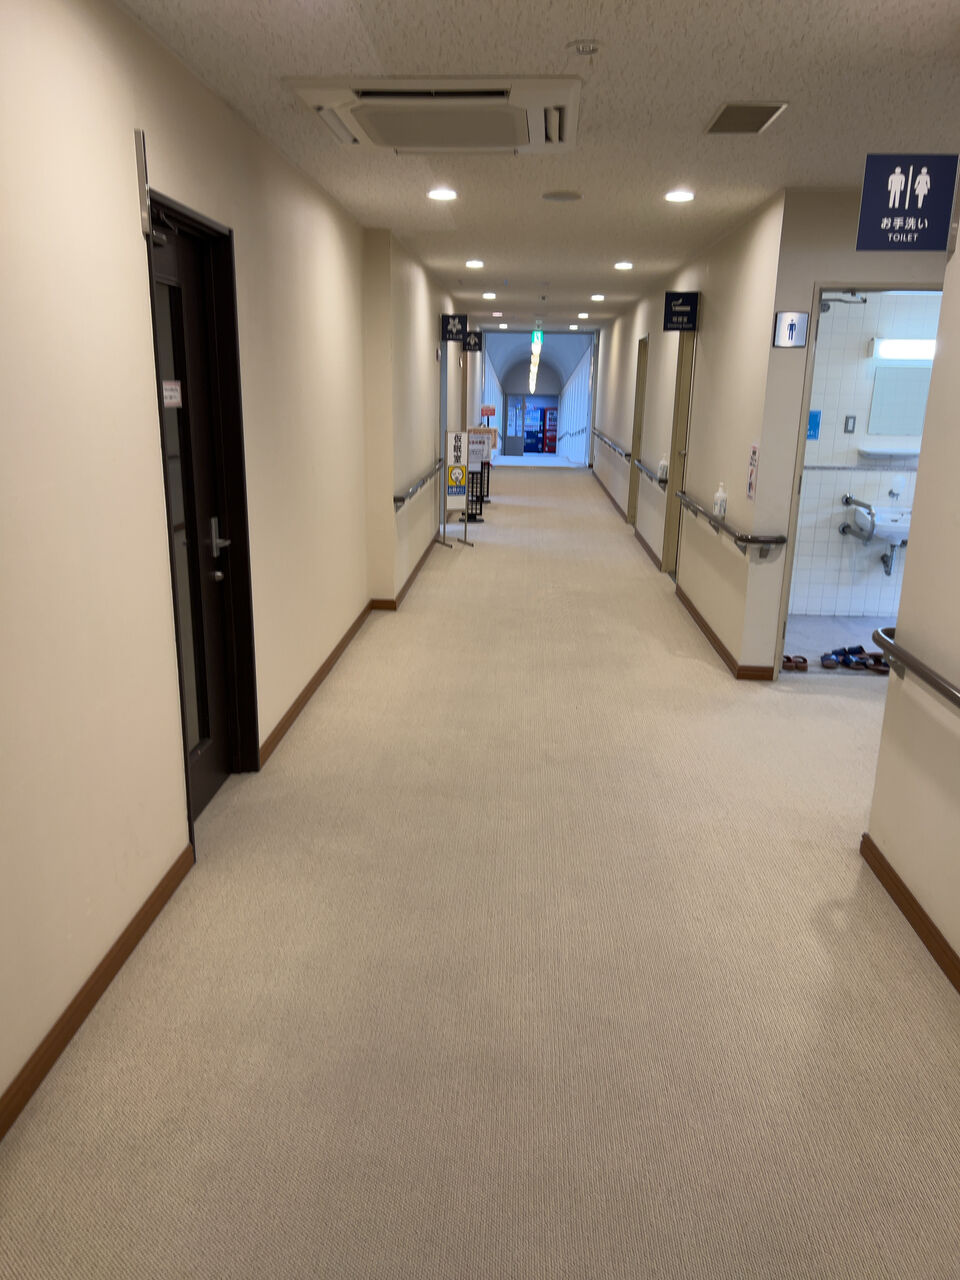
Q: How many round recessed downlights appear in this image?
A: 10